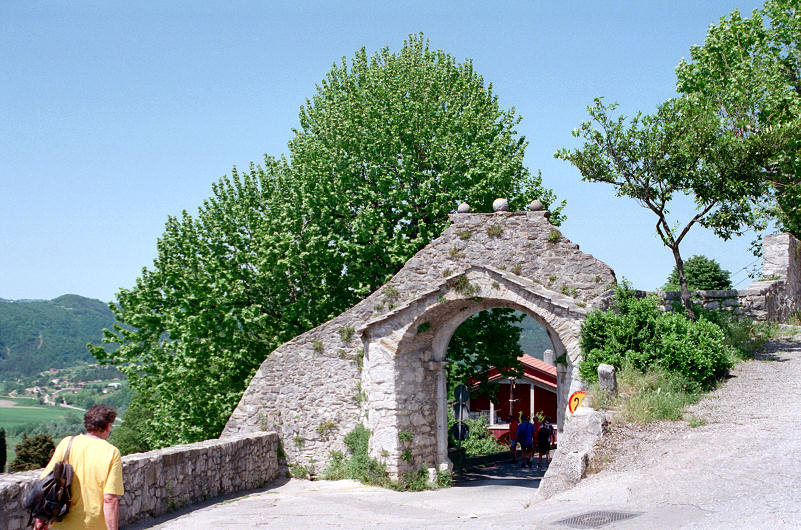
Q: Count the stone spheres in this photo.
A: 3